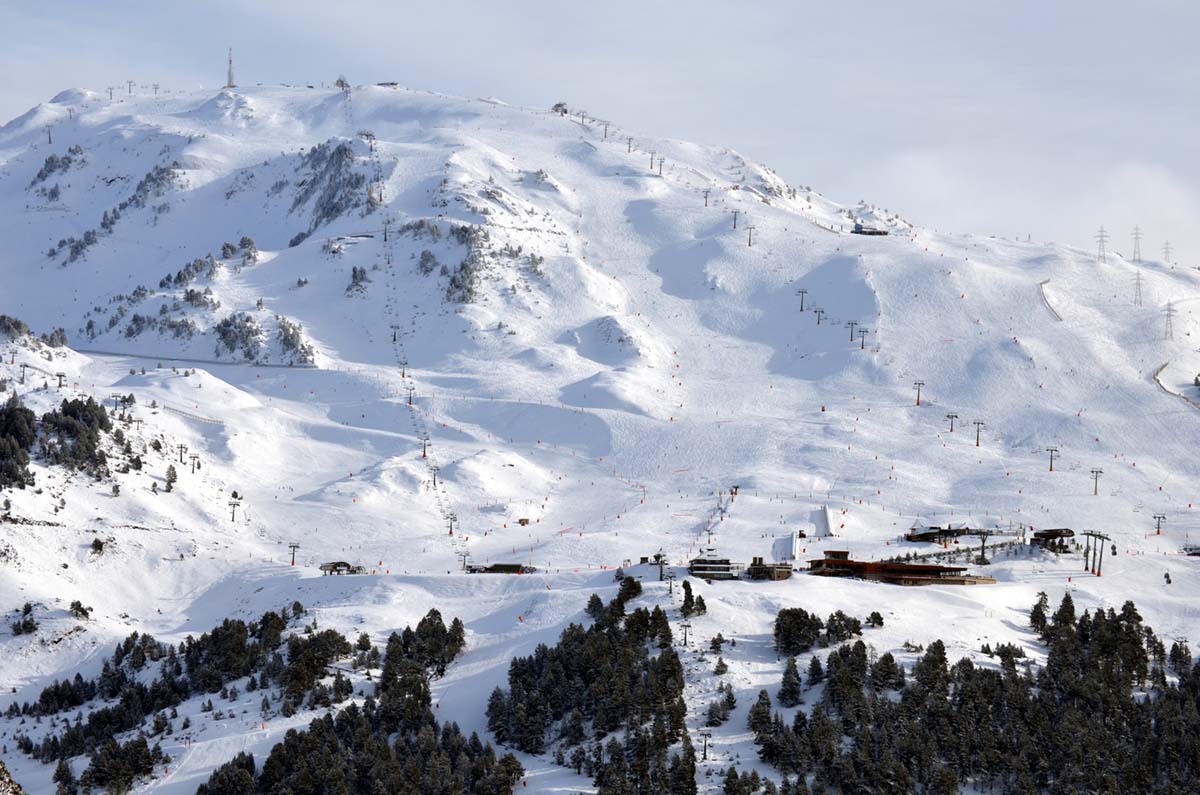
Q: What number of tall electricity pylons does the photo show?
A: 5